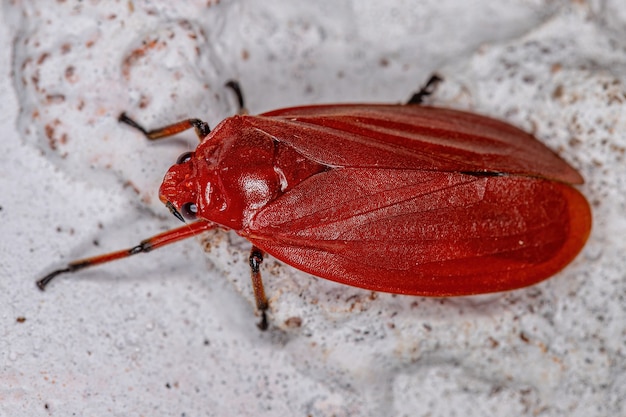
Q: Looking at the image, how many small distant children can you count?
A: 0